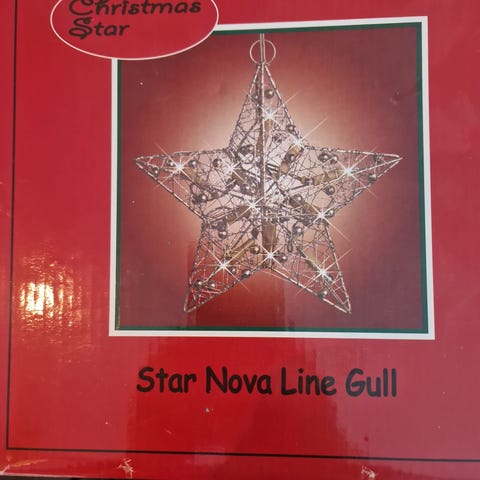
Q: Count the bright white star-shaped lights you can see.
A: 10